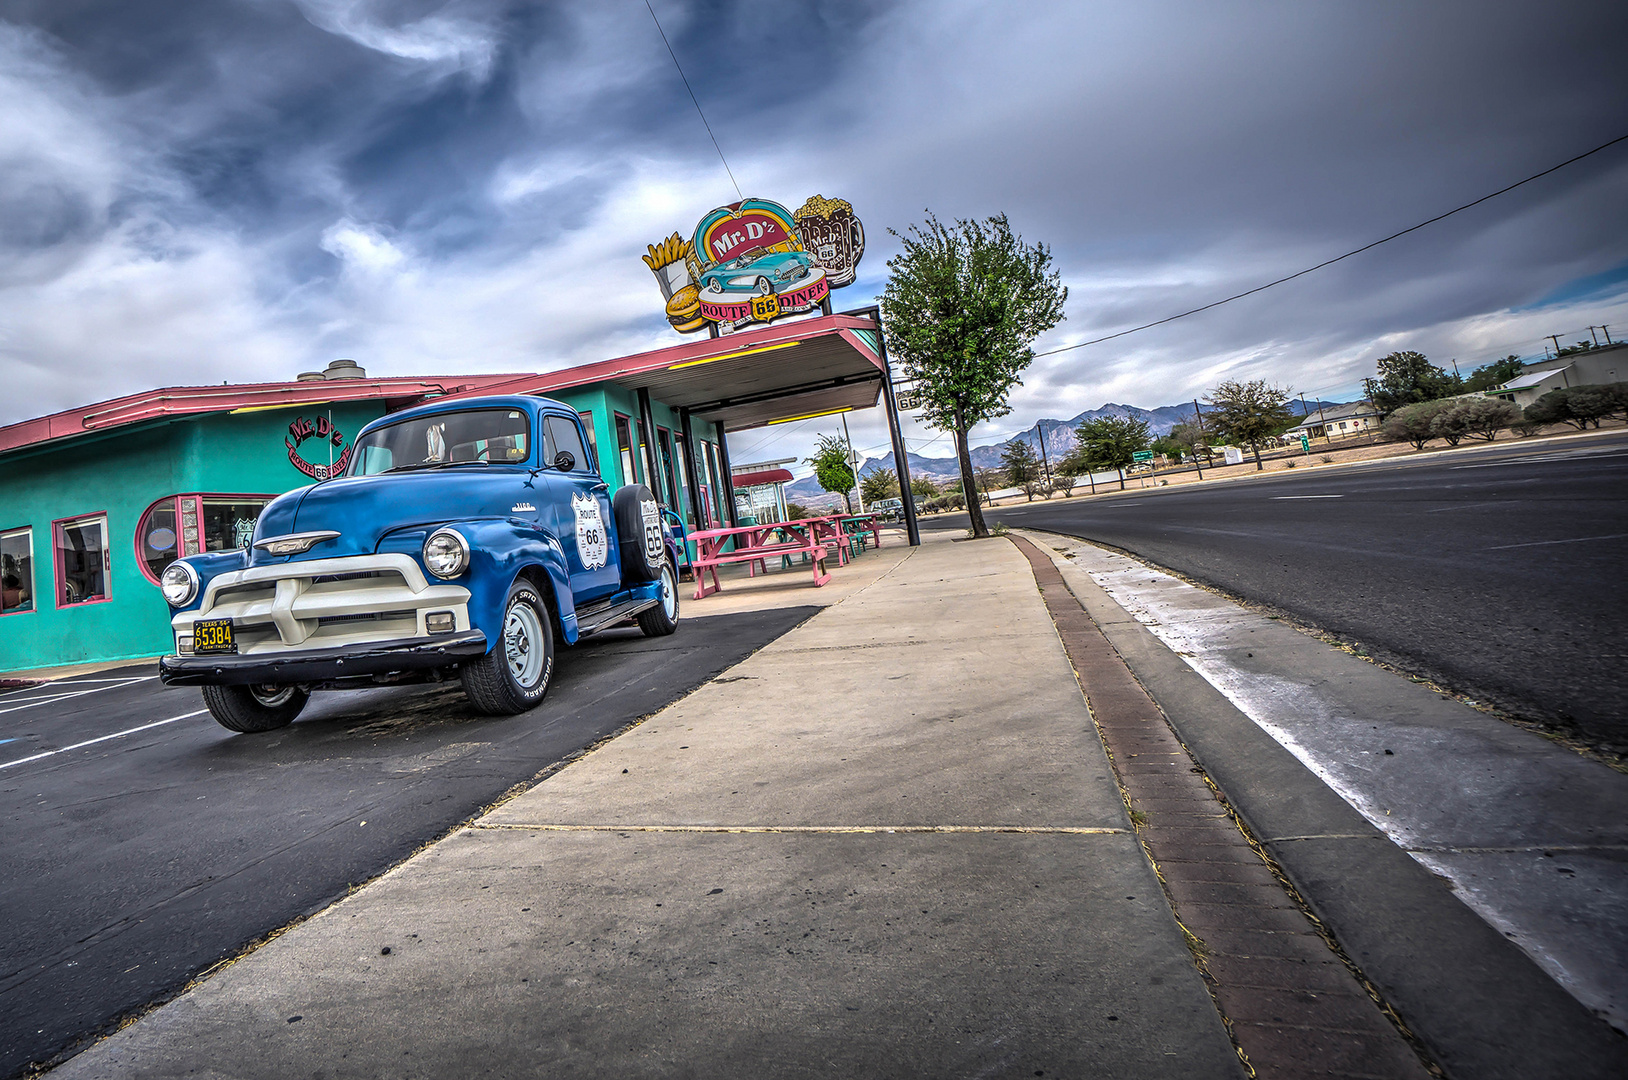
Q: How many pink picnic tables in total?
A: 3